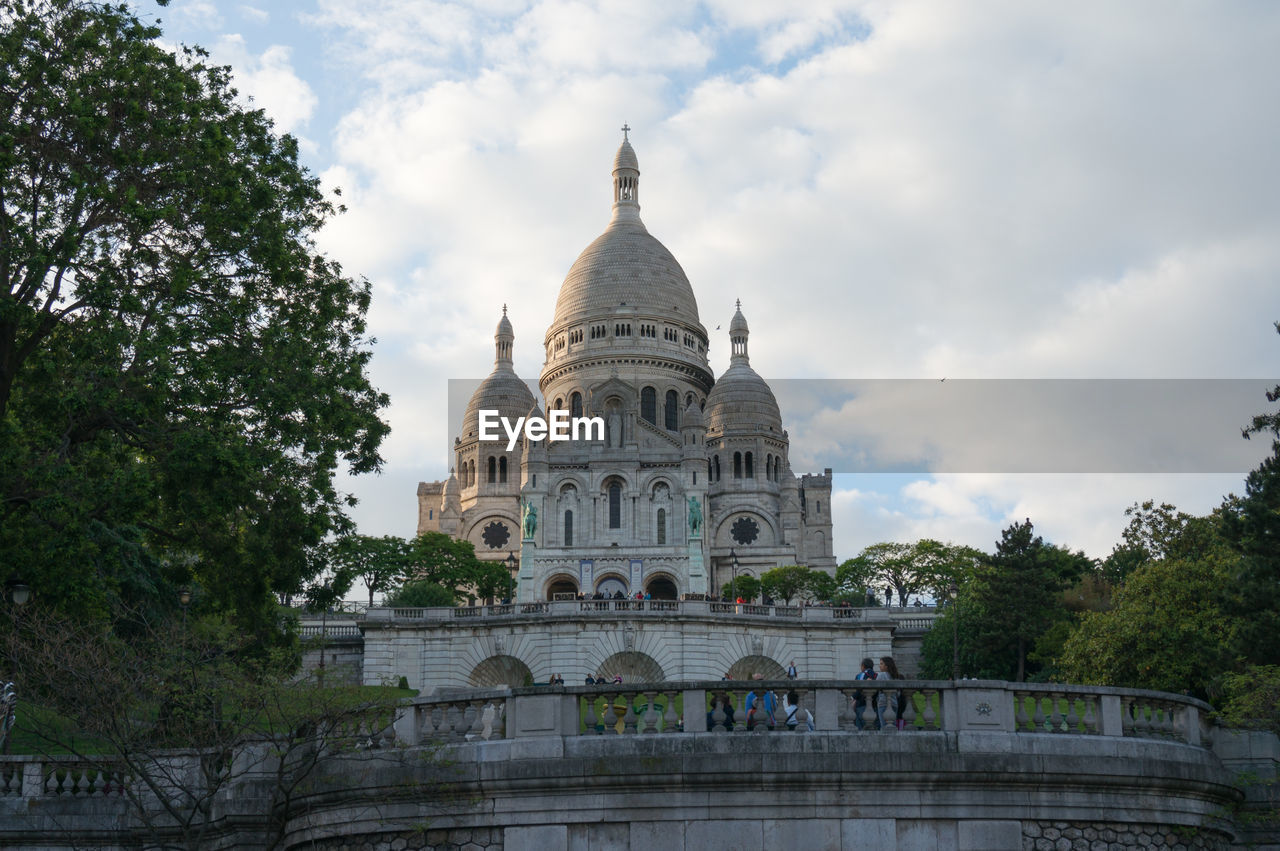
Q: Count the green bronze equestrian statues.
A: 2